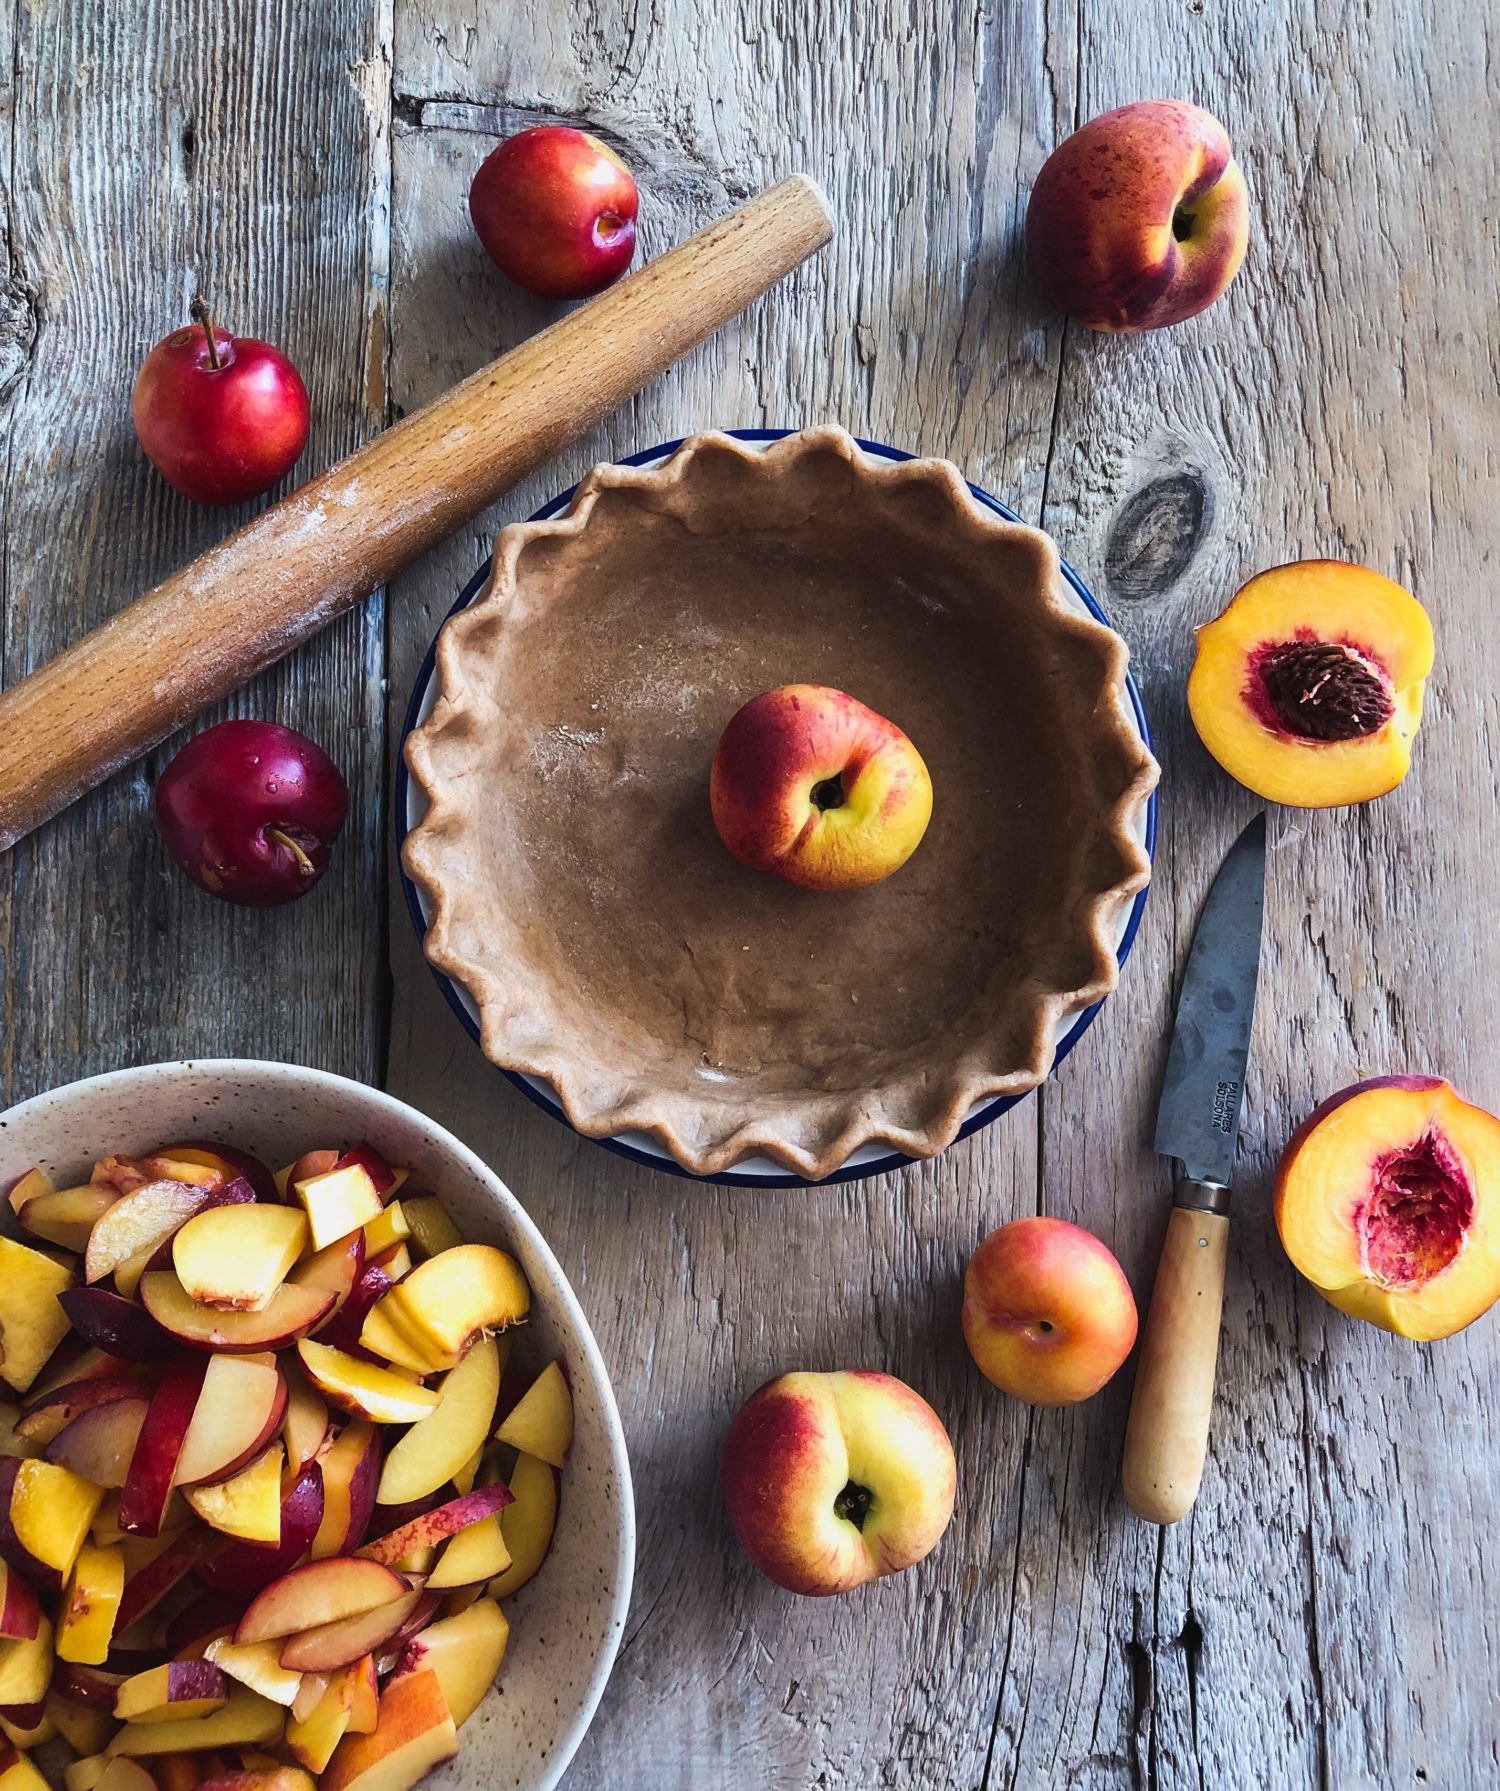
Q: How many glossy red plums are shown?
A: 3